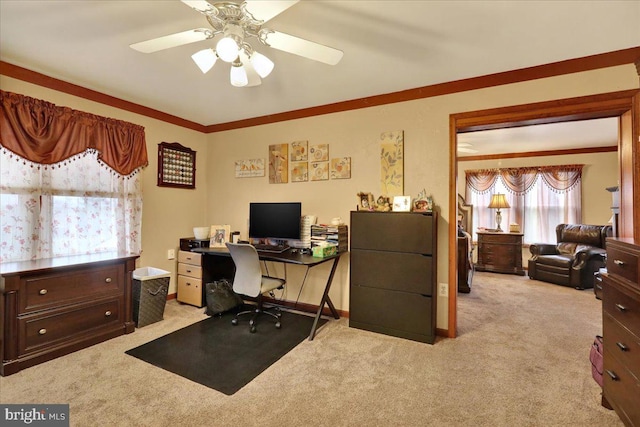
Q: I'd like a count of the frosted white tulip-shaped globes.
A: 4